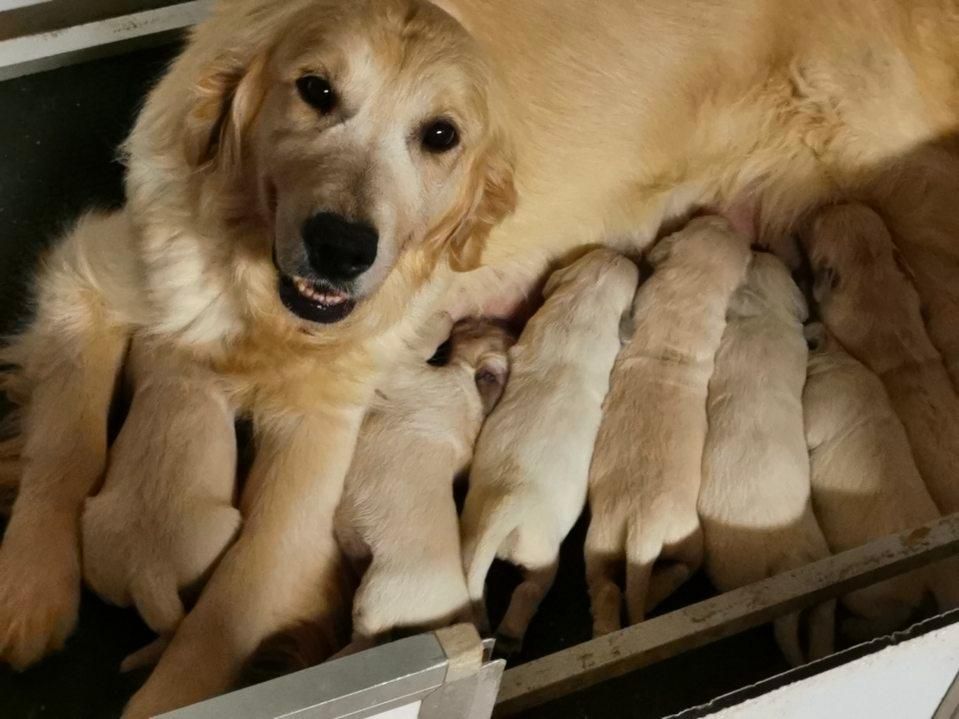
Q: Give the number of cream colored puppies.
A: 7